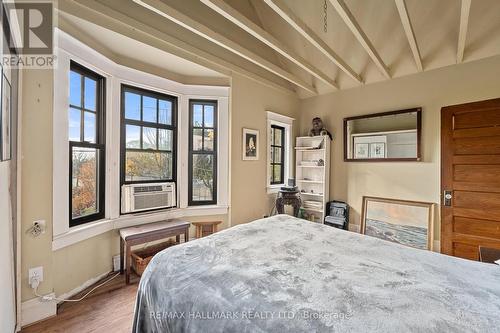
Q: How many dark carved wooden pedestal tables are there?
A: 1